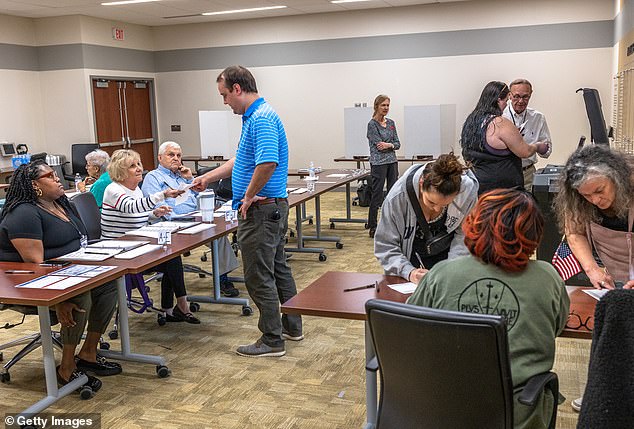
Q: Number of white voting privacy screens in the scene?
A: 3